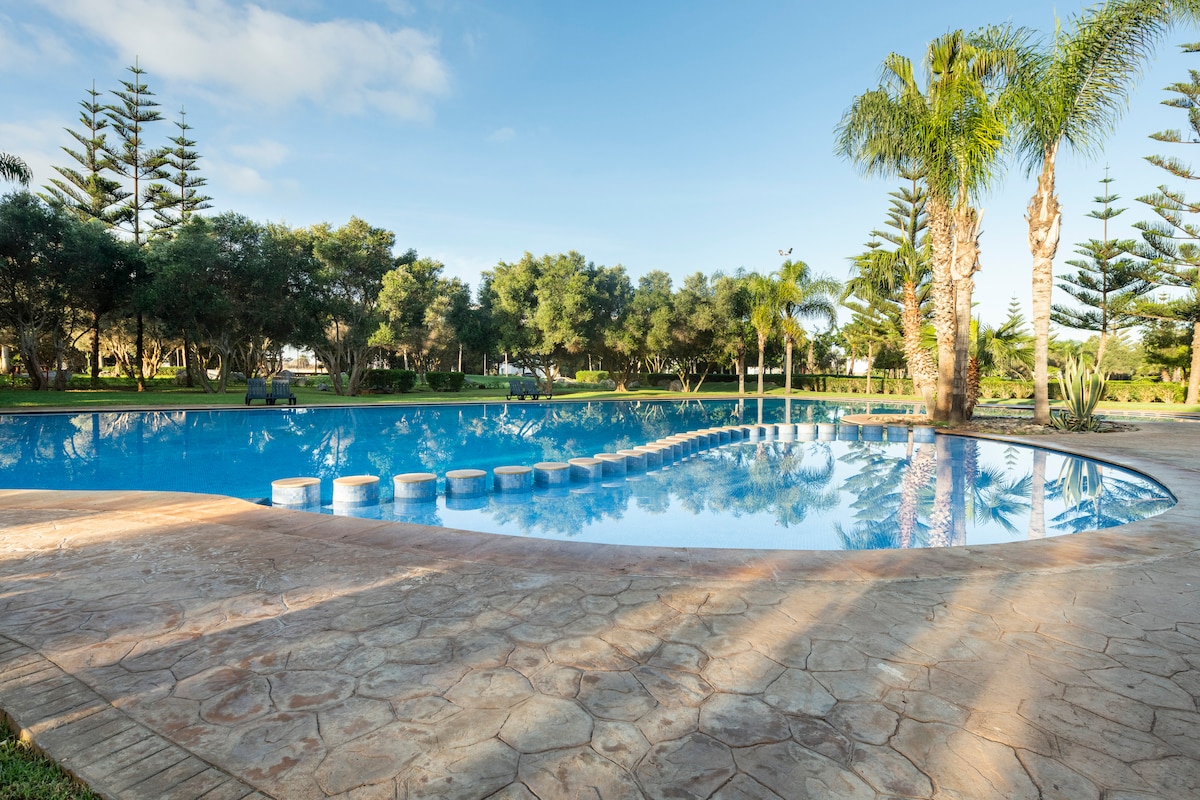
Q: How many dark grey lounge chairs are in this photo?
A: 4